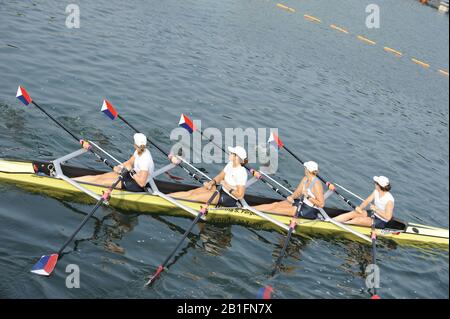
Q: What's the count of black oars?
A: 8